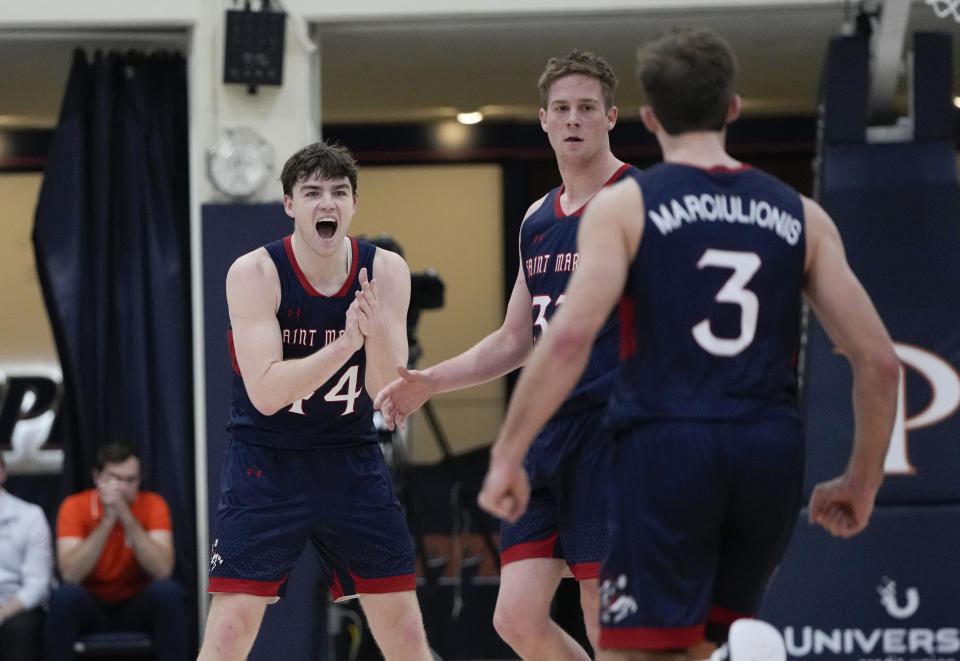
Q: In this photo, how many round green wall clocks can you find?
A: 0